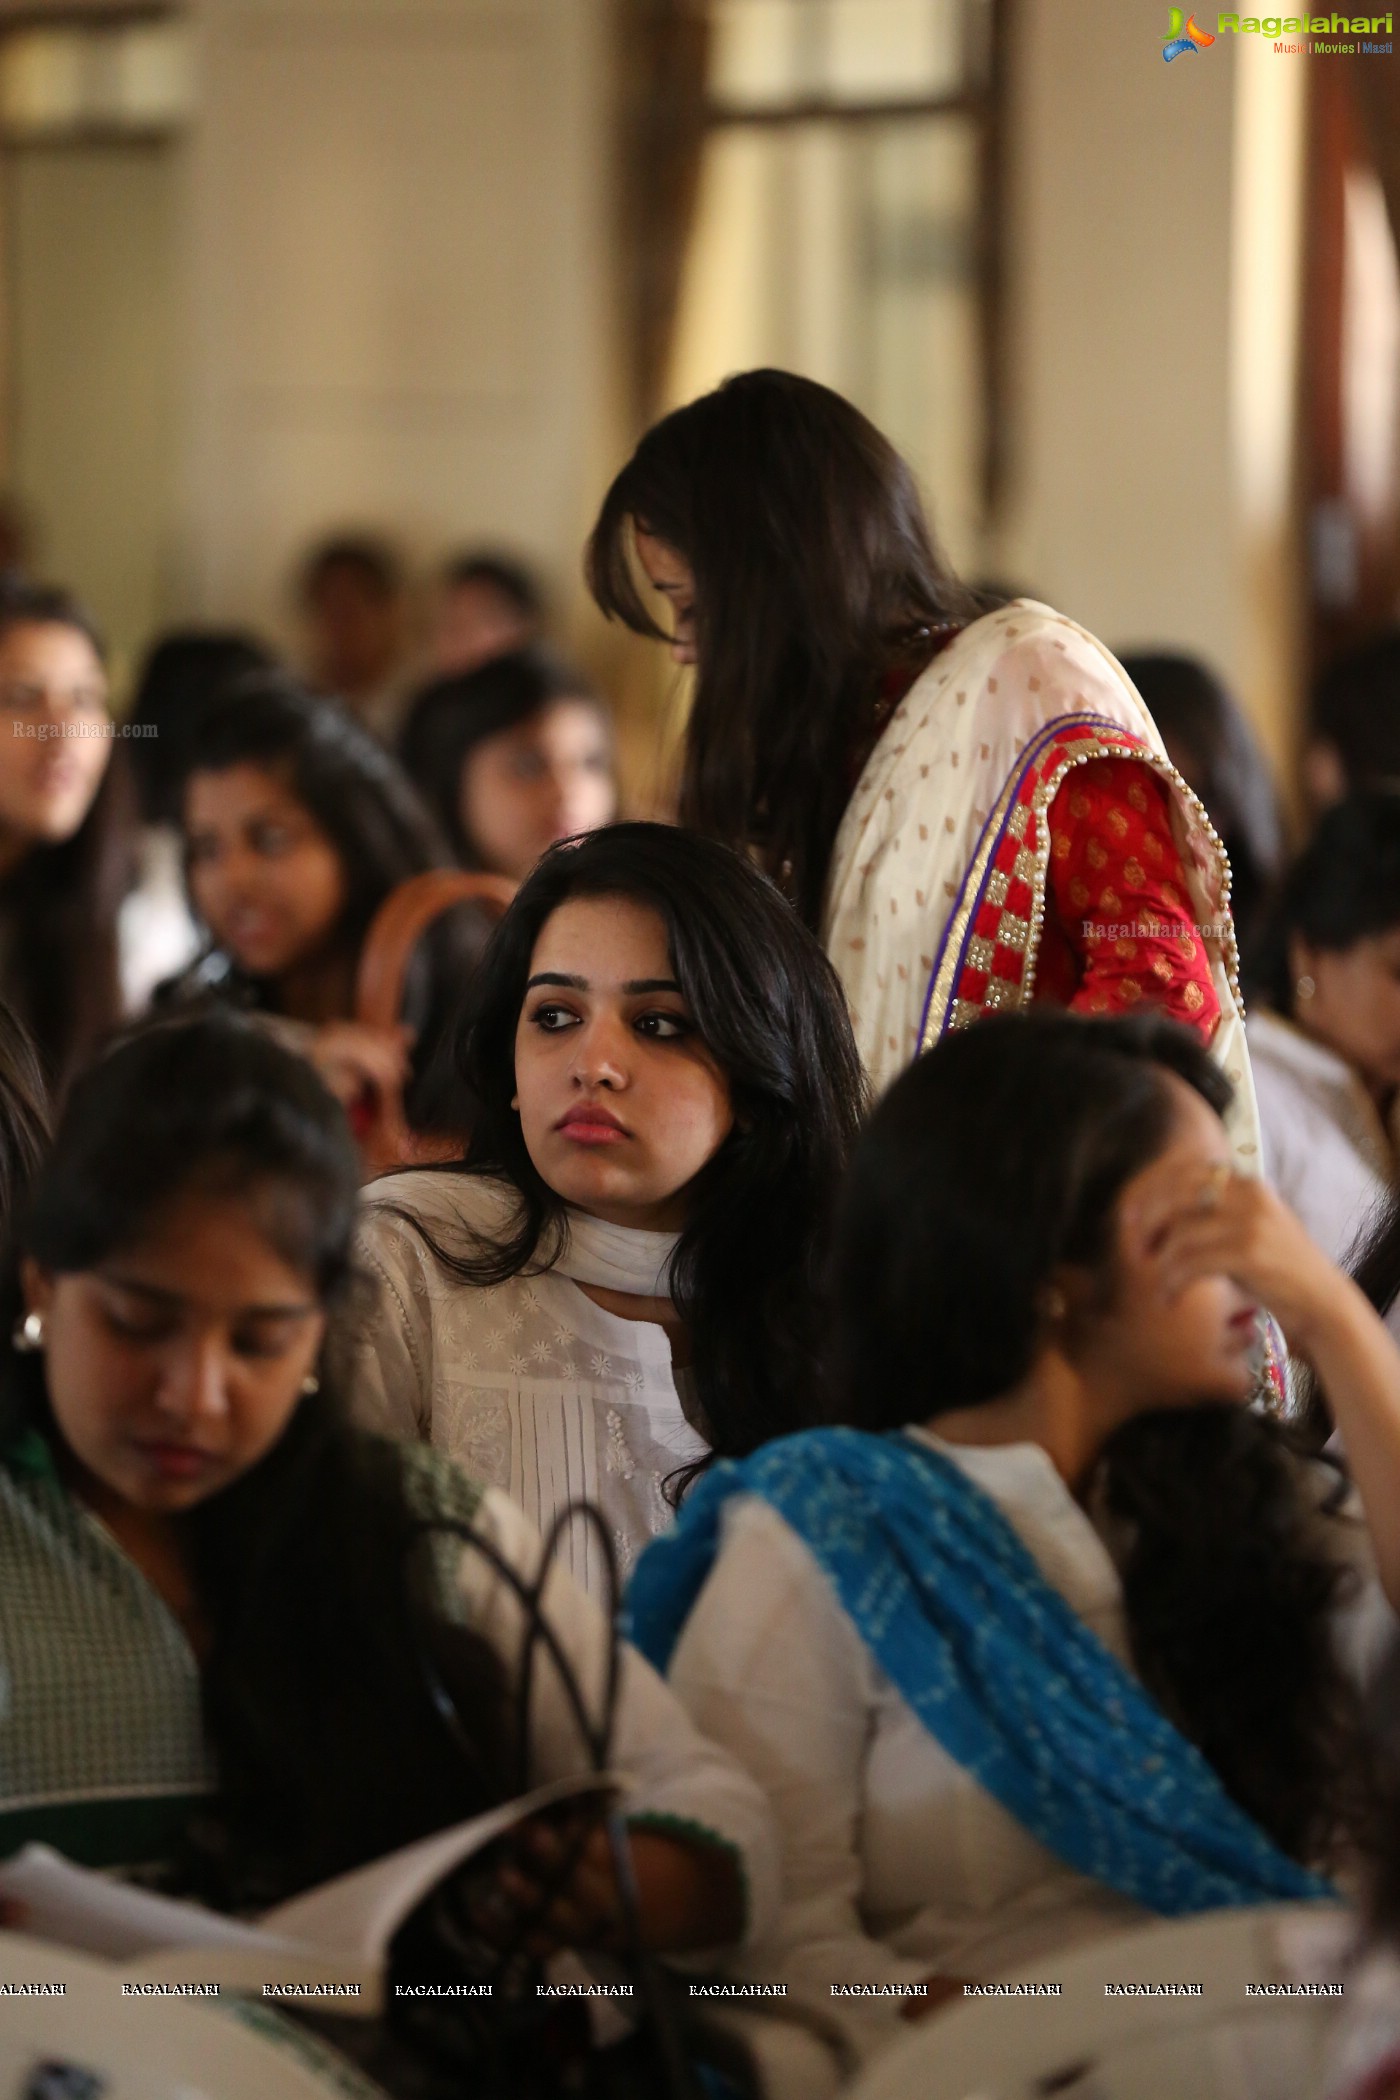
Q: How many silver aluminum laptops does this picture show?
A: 0